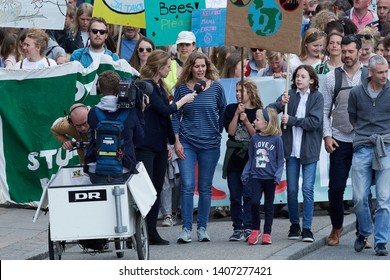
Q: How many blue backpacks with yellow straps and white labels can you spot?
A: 1